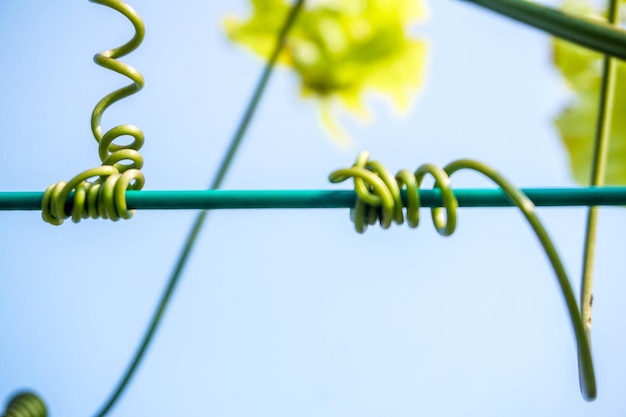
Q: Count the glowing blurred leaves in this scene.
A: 2